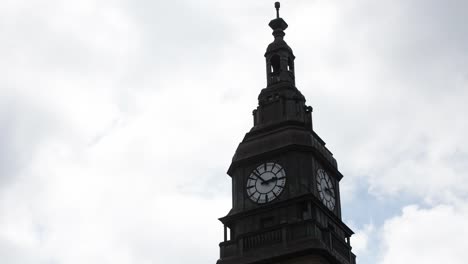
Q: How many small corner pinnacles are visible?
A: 2